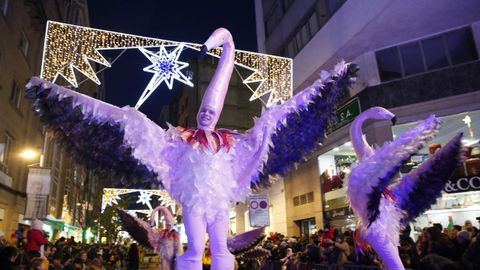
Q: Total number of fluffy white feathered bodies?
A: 3